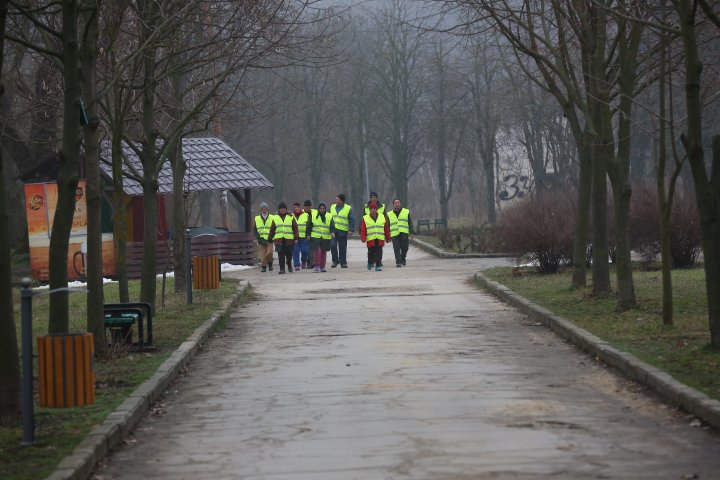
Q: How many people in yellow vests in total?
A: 9